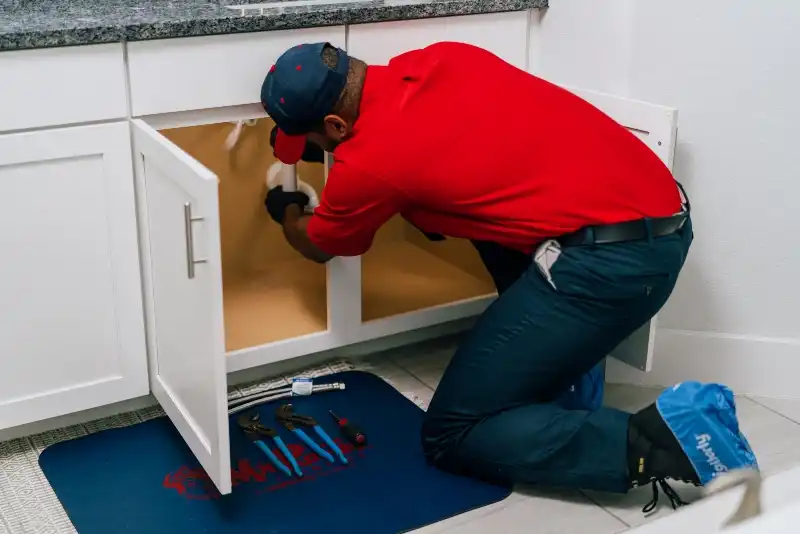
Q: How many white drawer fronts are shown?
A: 3